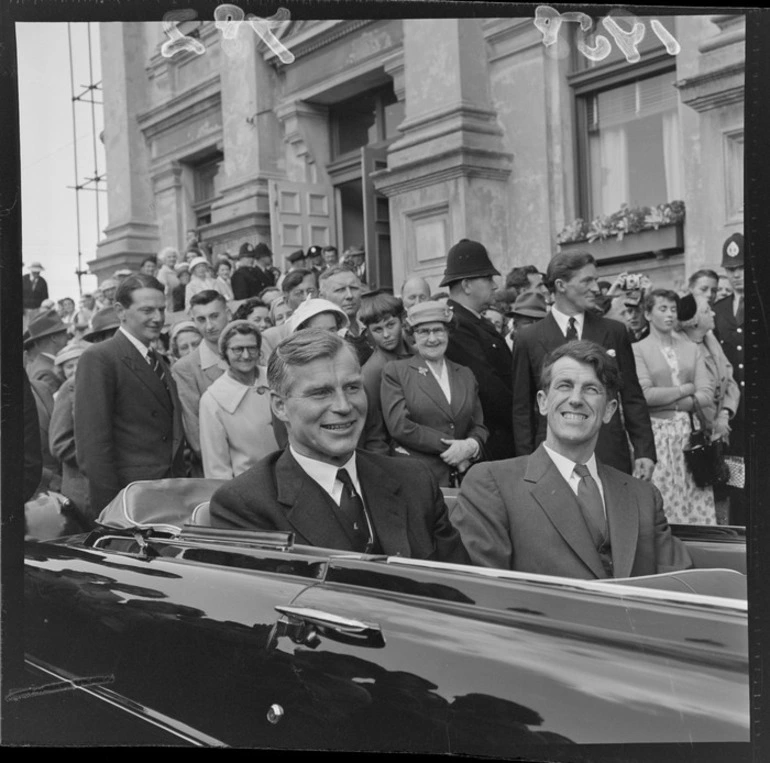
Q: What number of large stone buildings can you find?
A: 1